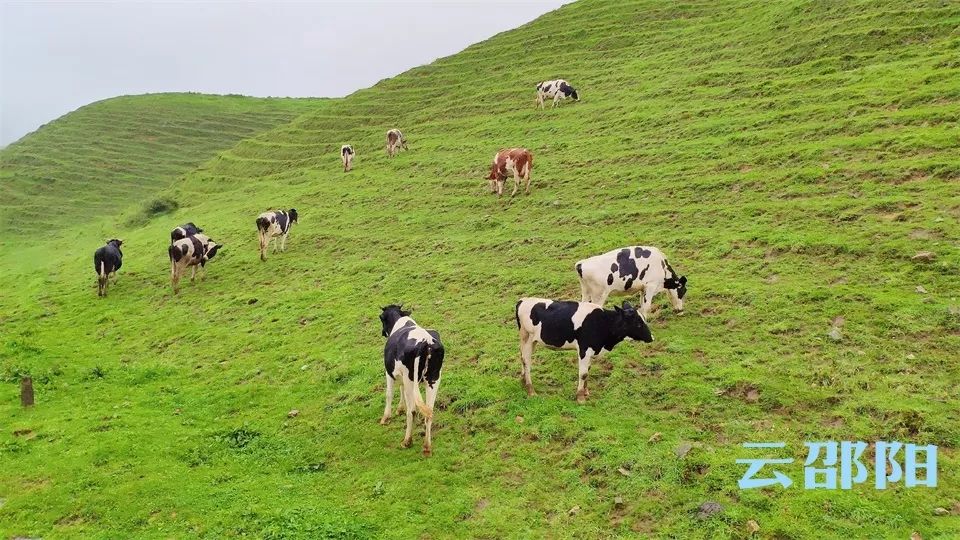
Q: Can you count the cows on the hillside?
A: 11